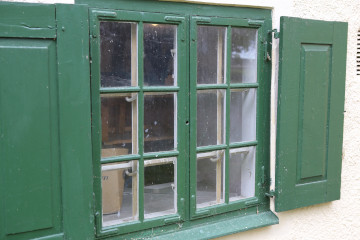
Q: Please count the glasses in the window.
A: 12